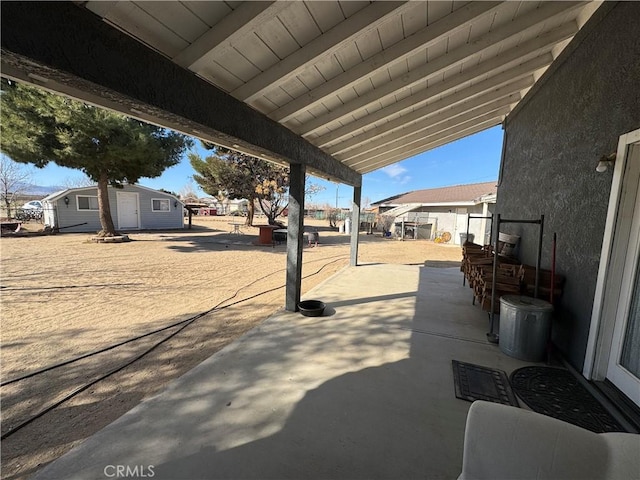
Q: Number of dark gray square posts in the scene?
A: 2